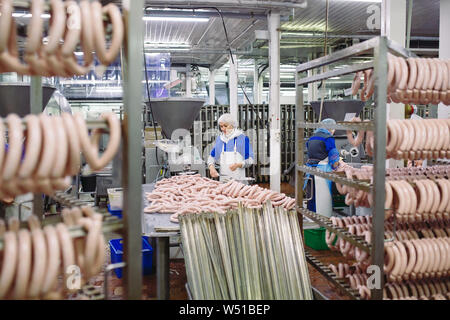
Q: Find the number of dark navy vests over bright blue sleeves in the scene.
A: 1